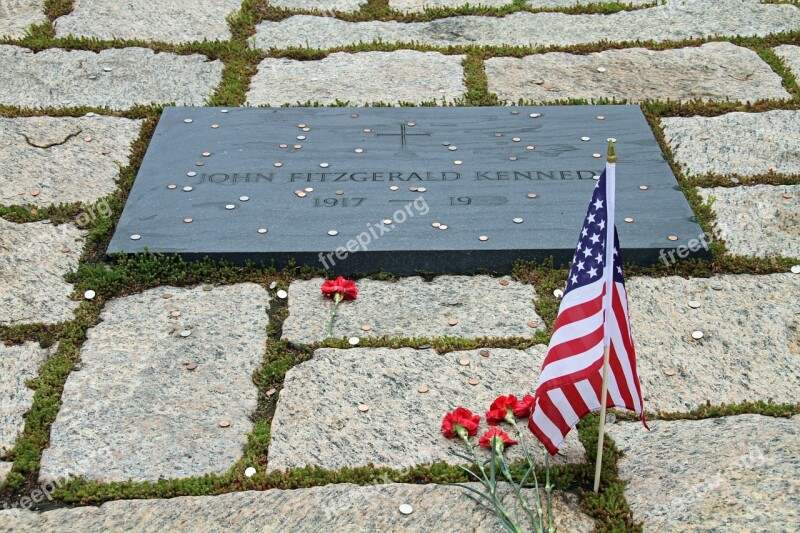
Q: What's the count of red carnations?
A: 5